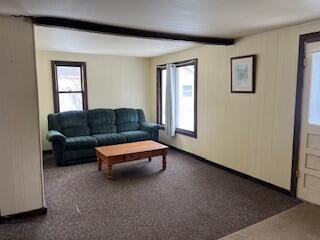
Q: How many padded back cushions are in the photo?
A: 3